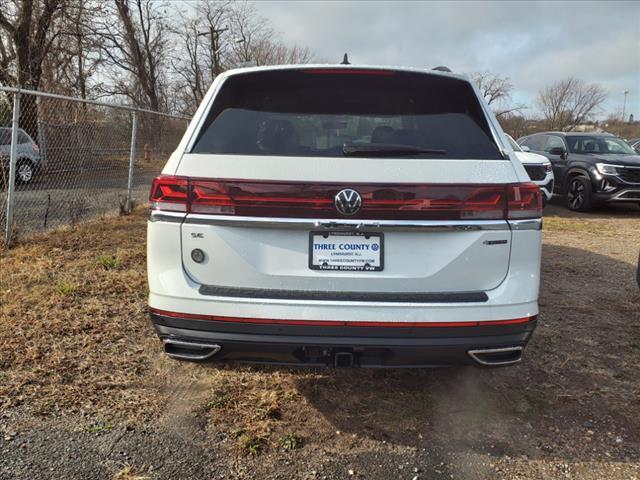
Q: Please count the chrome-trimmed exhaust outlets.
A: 2